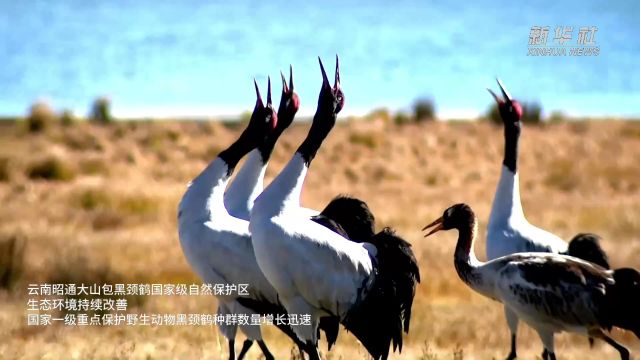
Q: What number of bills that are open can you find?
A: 5